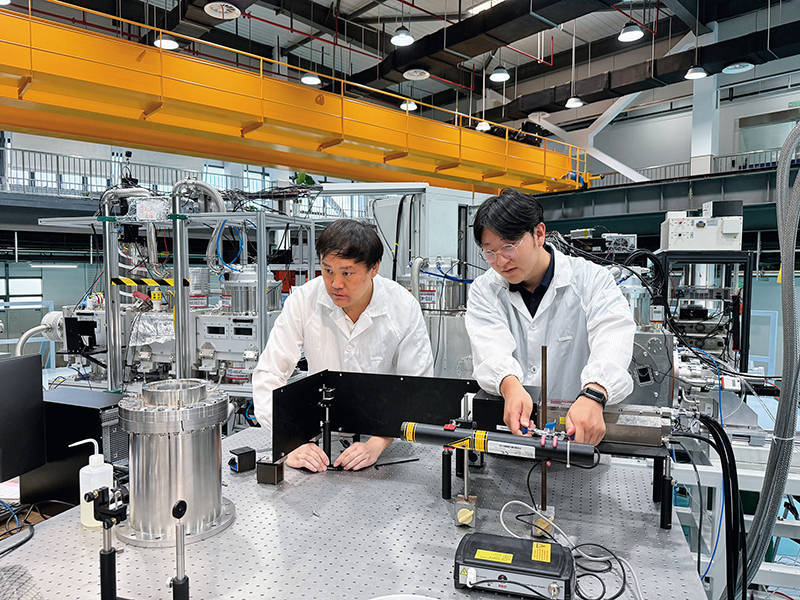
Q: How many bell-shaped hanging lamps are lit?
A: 9